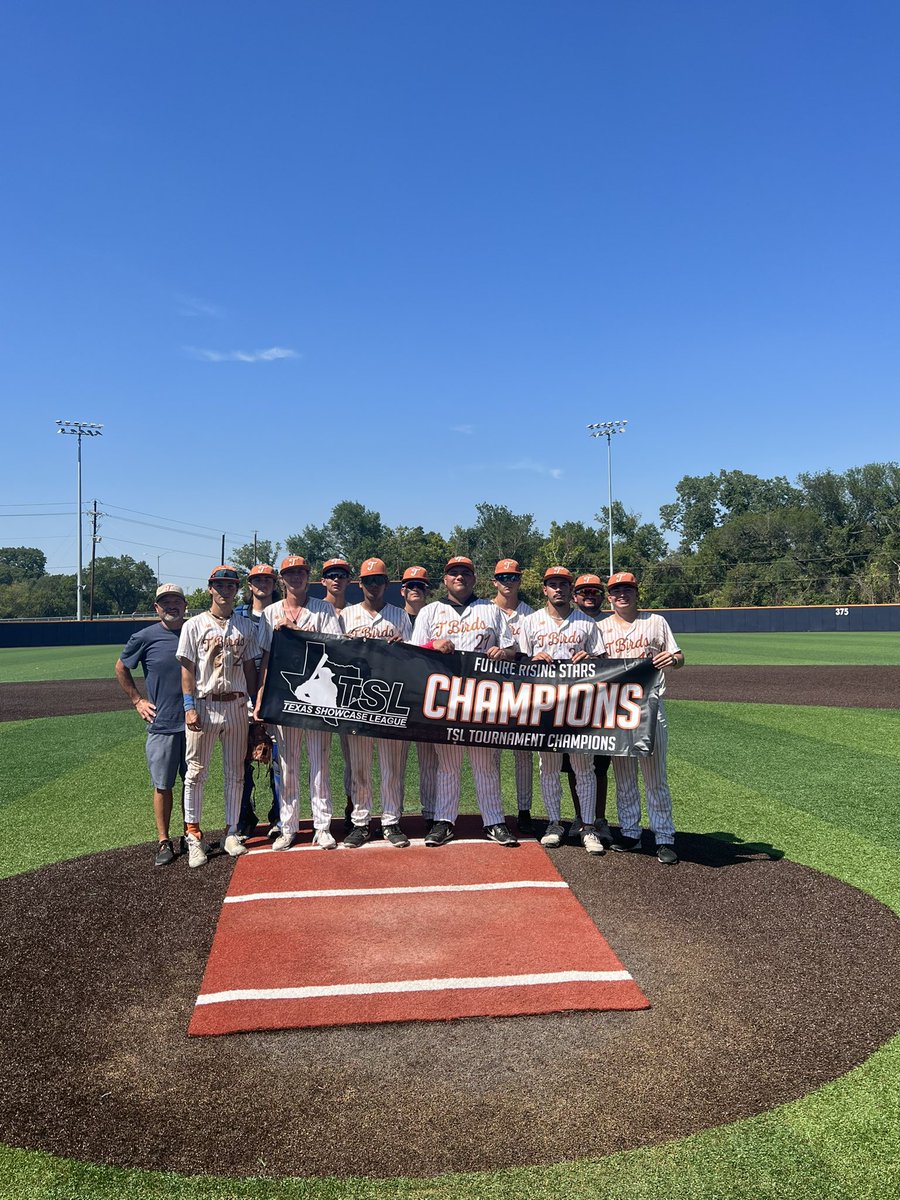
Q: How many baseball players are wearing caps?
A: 11